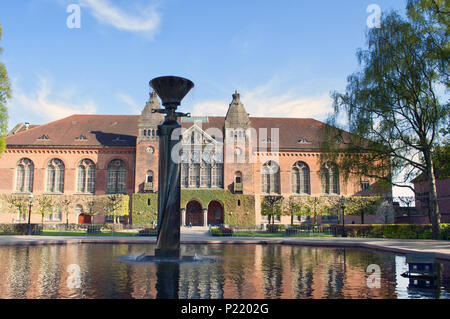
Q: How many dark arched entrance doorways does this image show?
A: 2